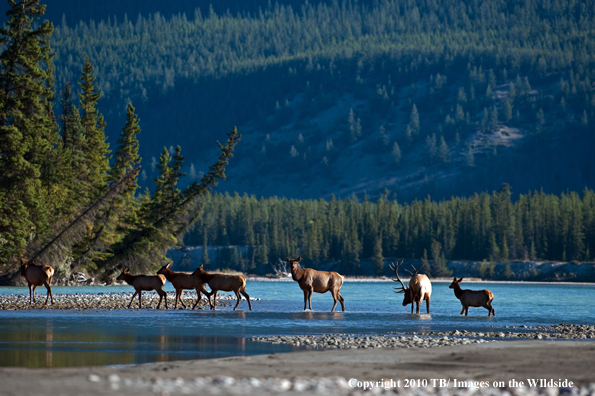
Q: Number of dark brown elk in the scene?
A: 6